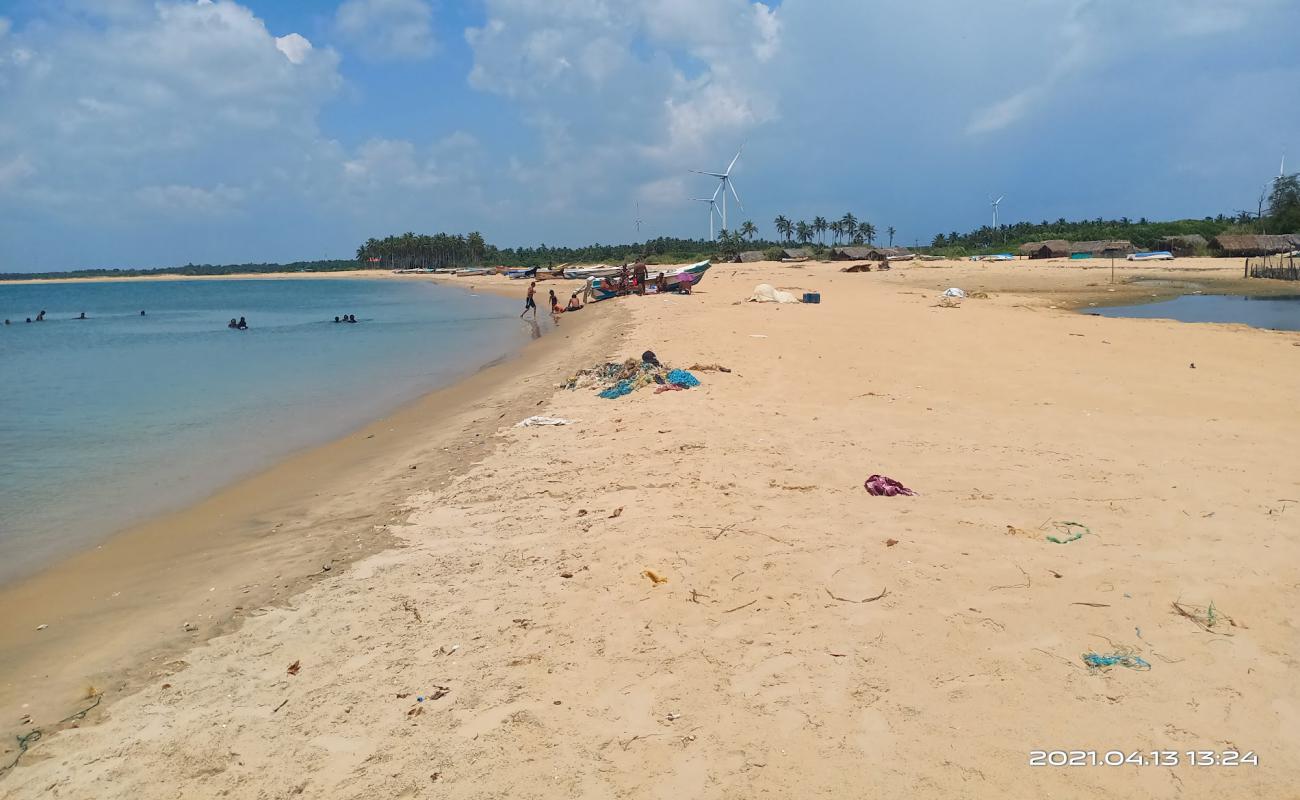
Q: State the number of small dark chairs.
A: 0